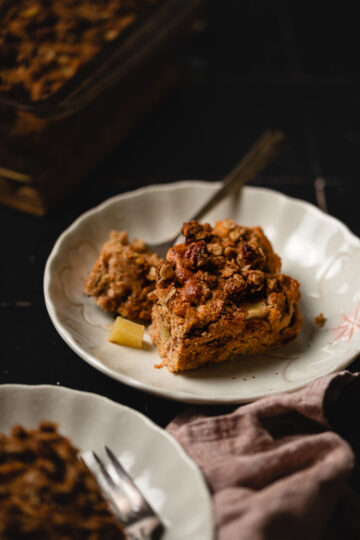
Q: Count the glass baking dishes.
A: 1